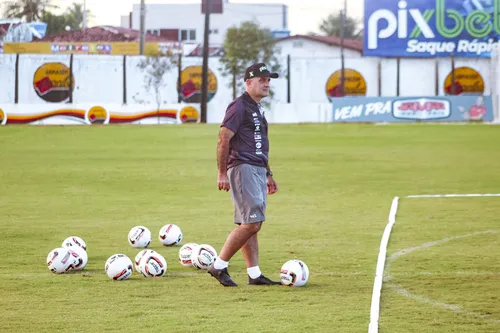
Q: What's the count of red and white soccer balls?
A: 11